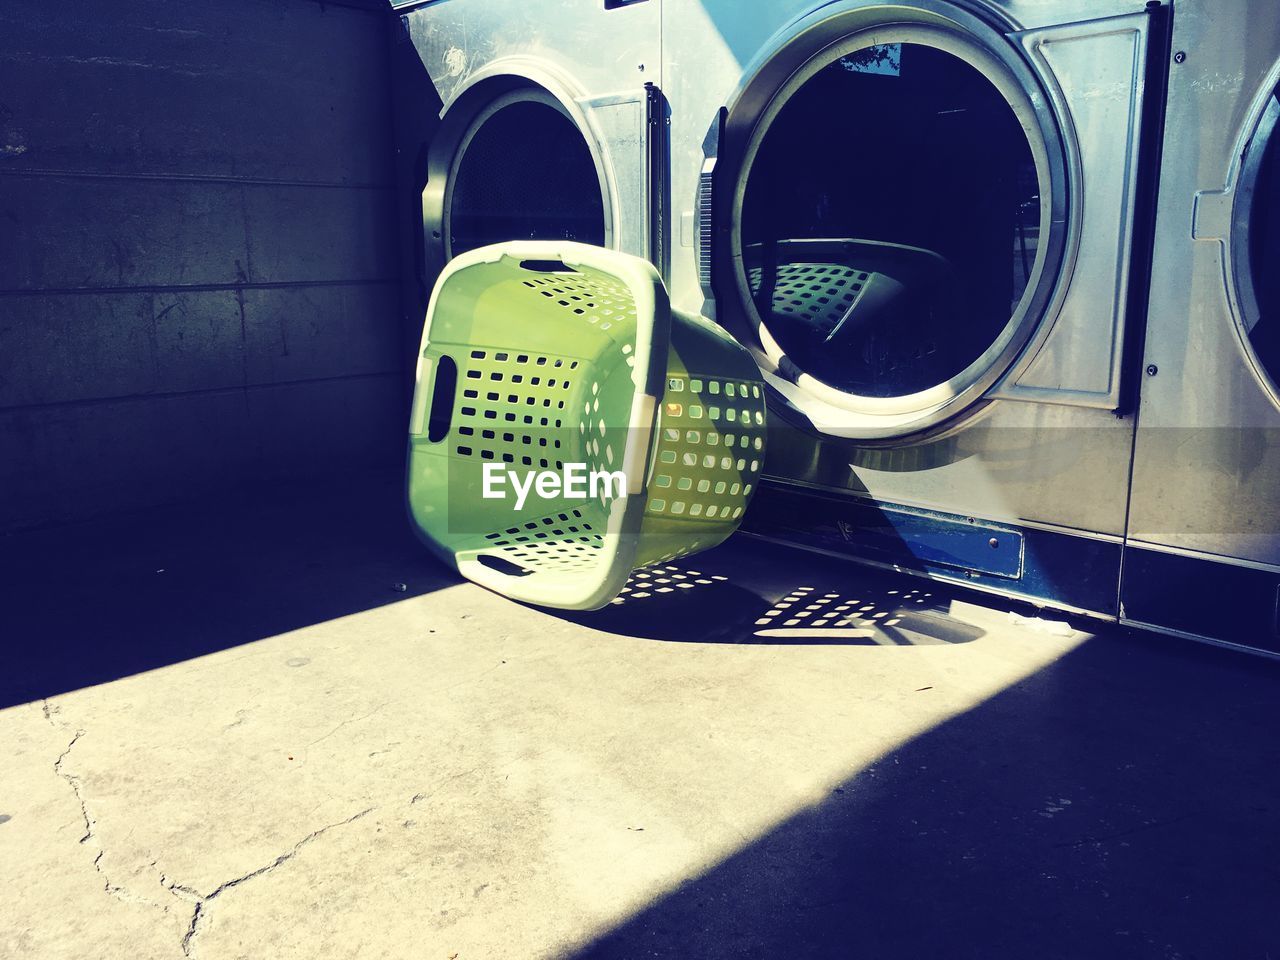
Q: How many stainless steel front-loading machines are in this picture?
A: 3